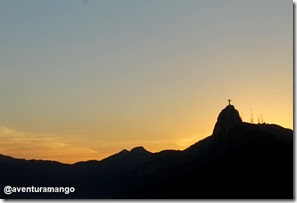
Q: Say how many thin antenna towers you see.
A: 3